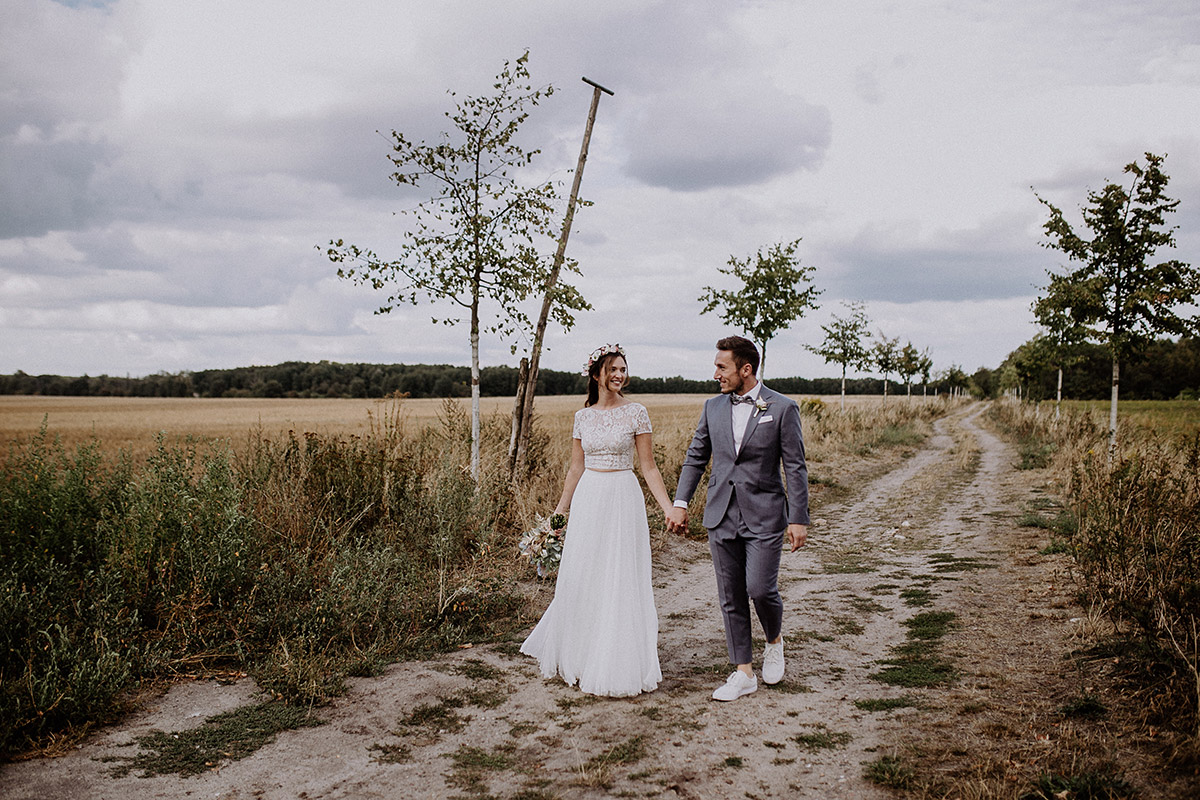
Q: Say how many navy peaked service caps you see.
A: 0